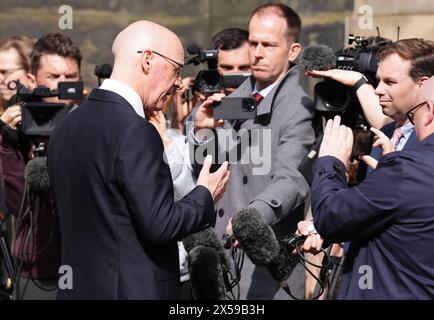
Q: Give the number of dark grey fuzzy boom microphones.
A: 5